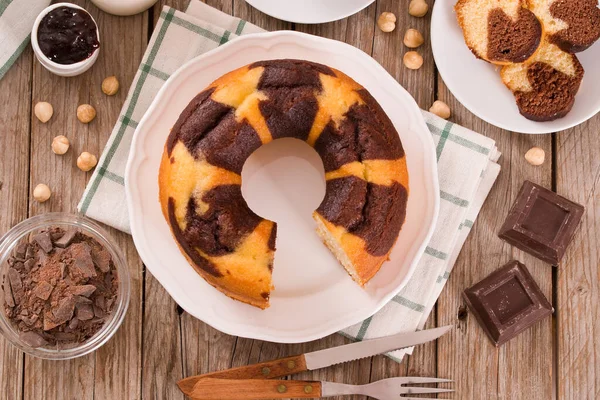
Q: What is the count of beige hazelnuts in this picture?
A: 12